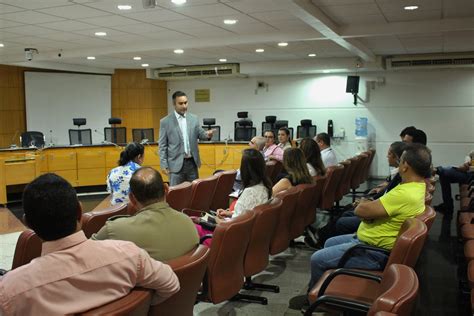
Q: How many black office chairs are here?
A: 10